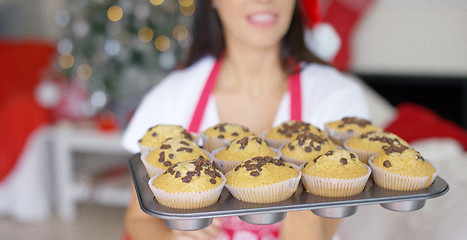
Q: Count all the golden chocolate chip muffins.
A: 12